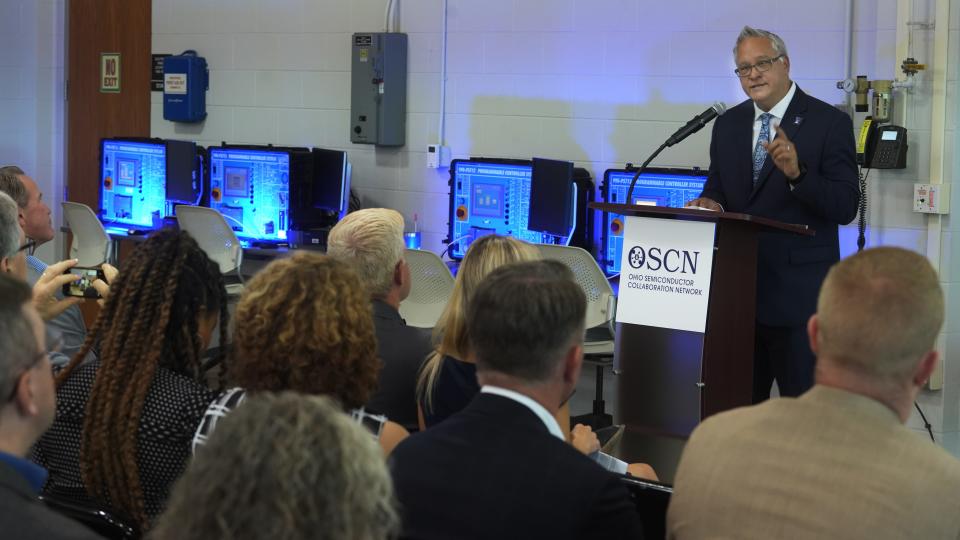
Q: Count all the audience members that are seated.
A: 10